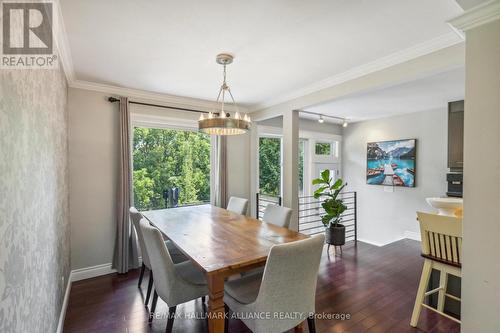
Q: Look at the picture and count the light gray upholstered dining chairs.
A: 5